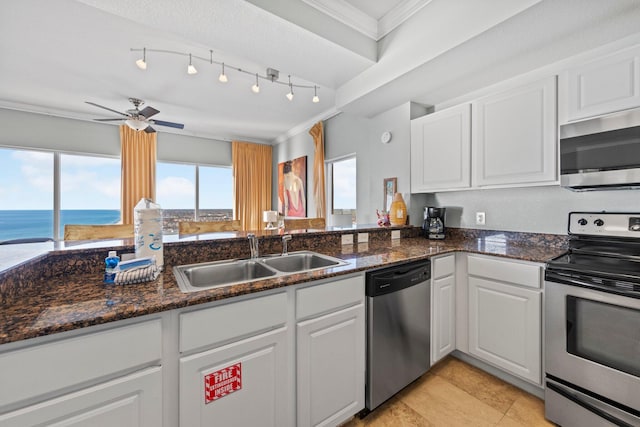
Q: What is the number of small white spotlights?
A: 6